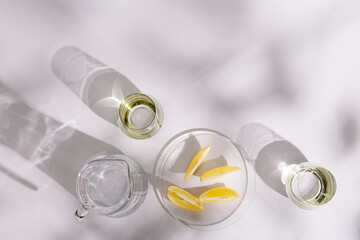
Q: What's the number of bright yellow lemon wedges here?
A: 4